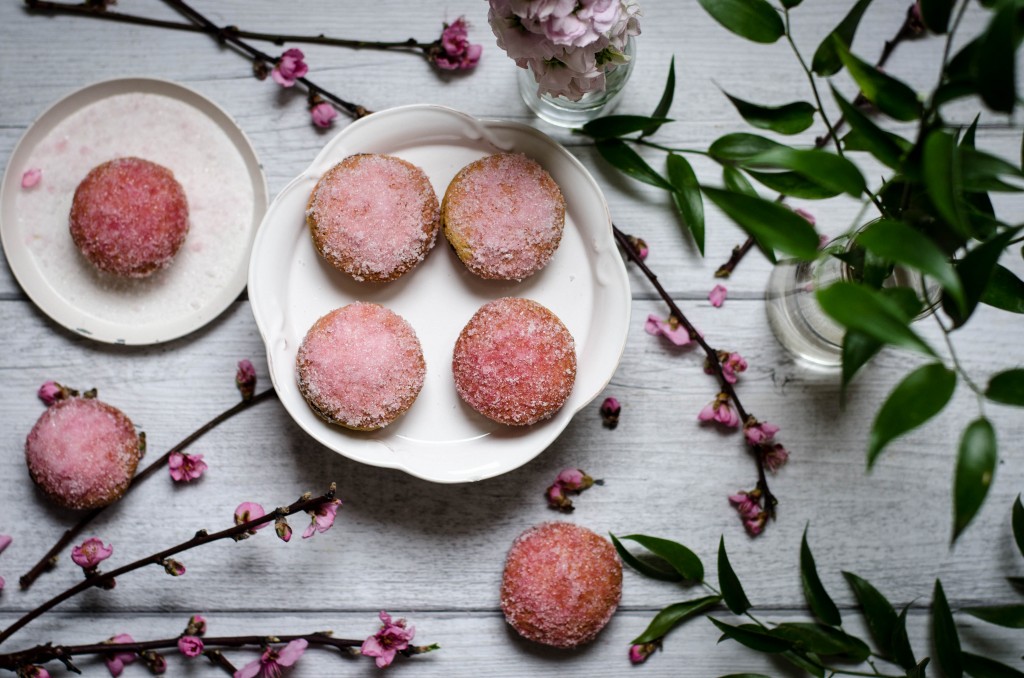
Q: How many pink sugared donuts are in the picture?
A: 7